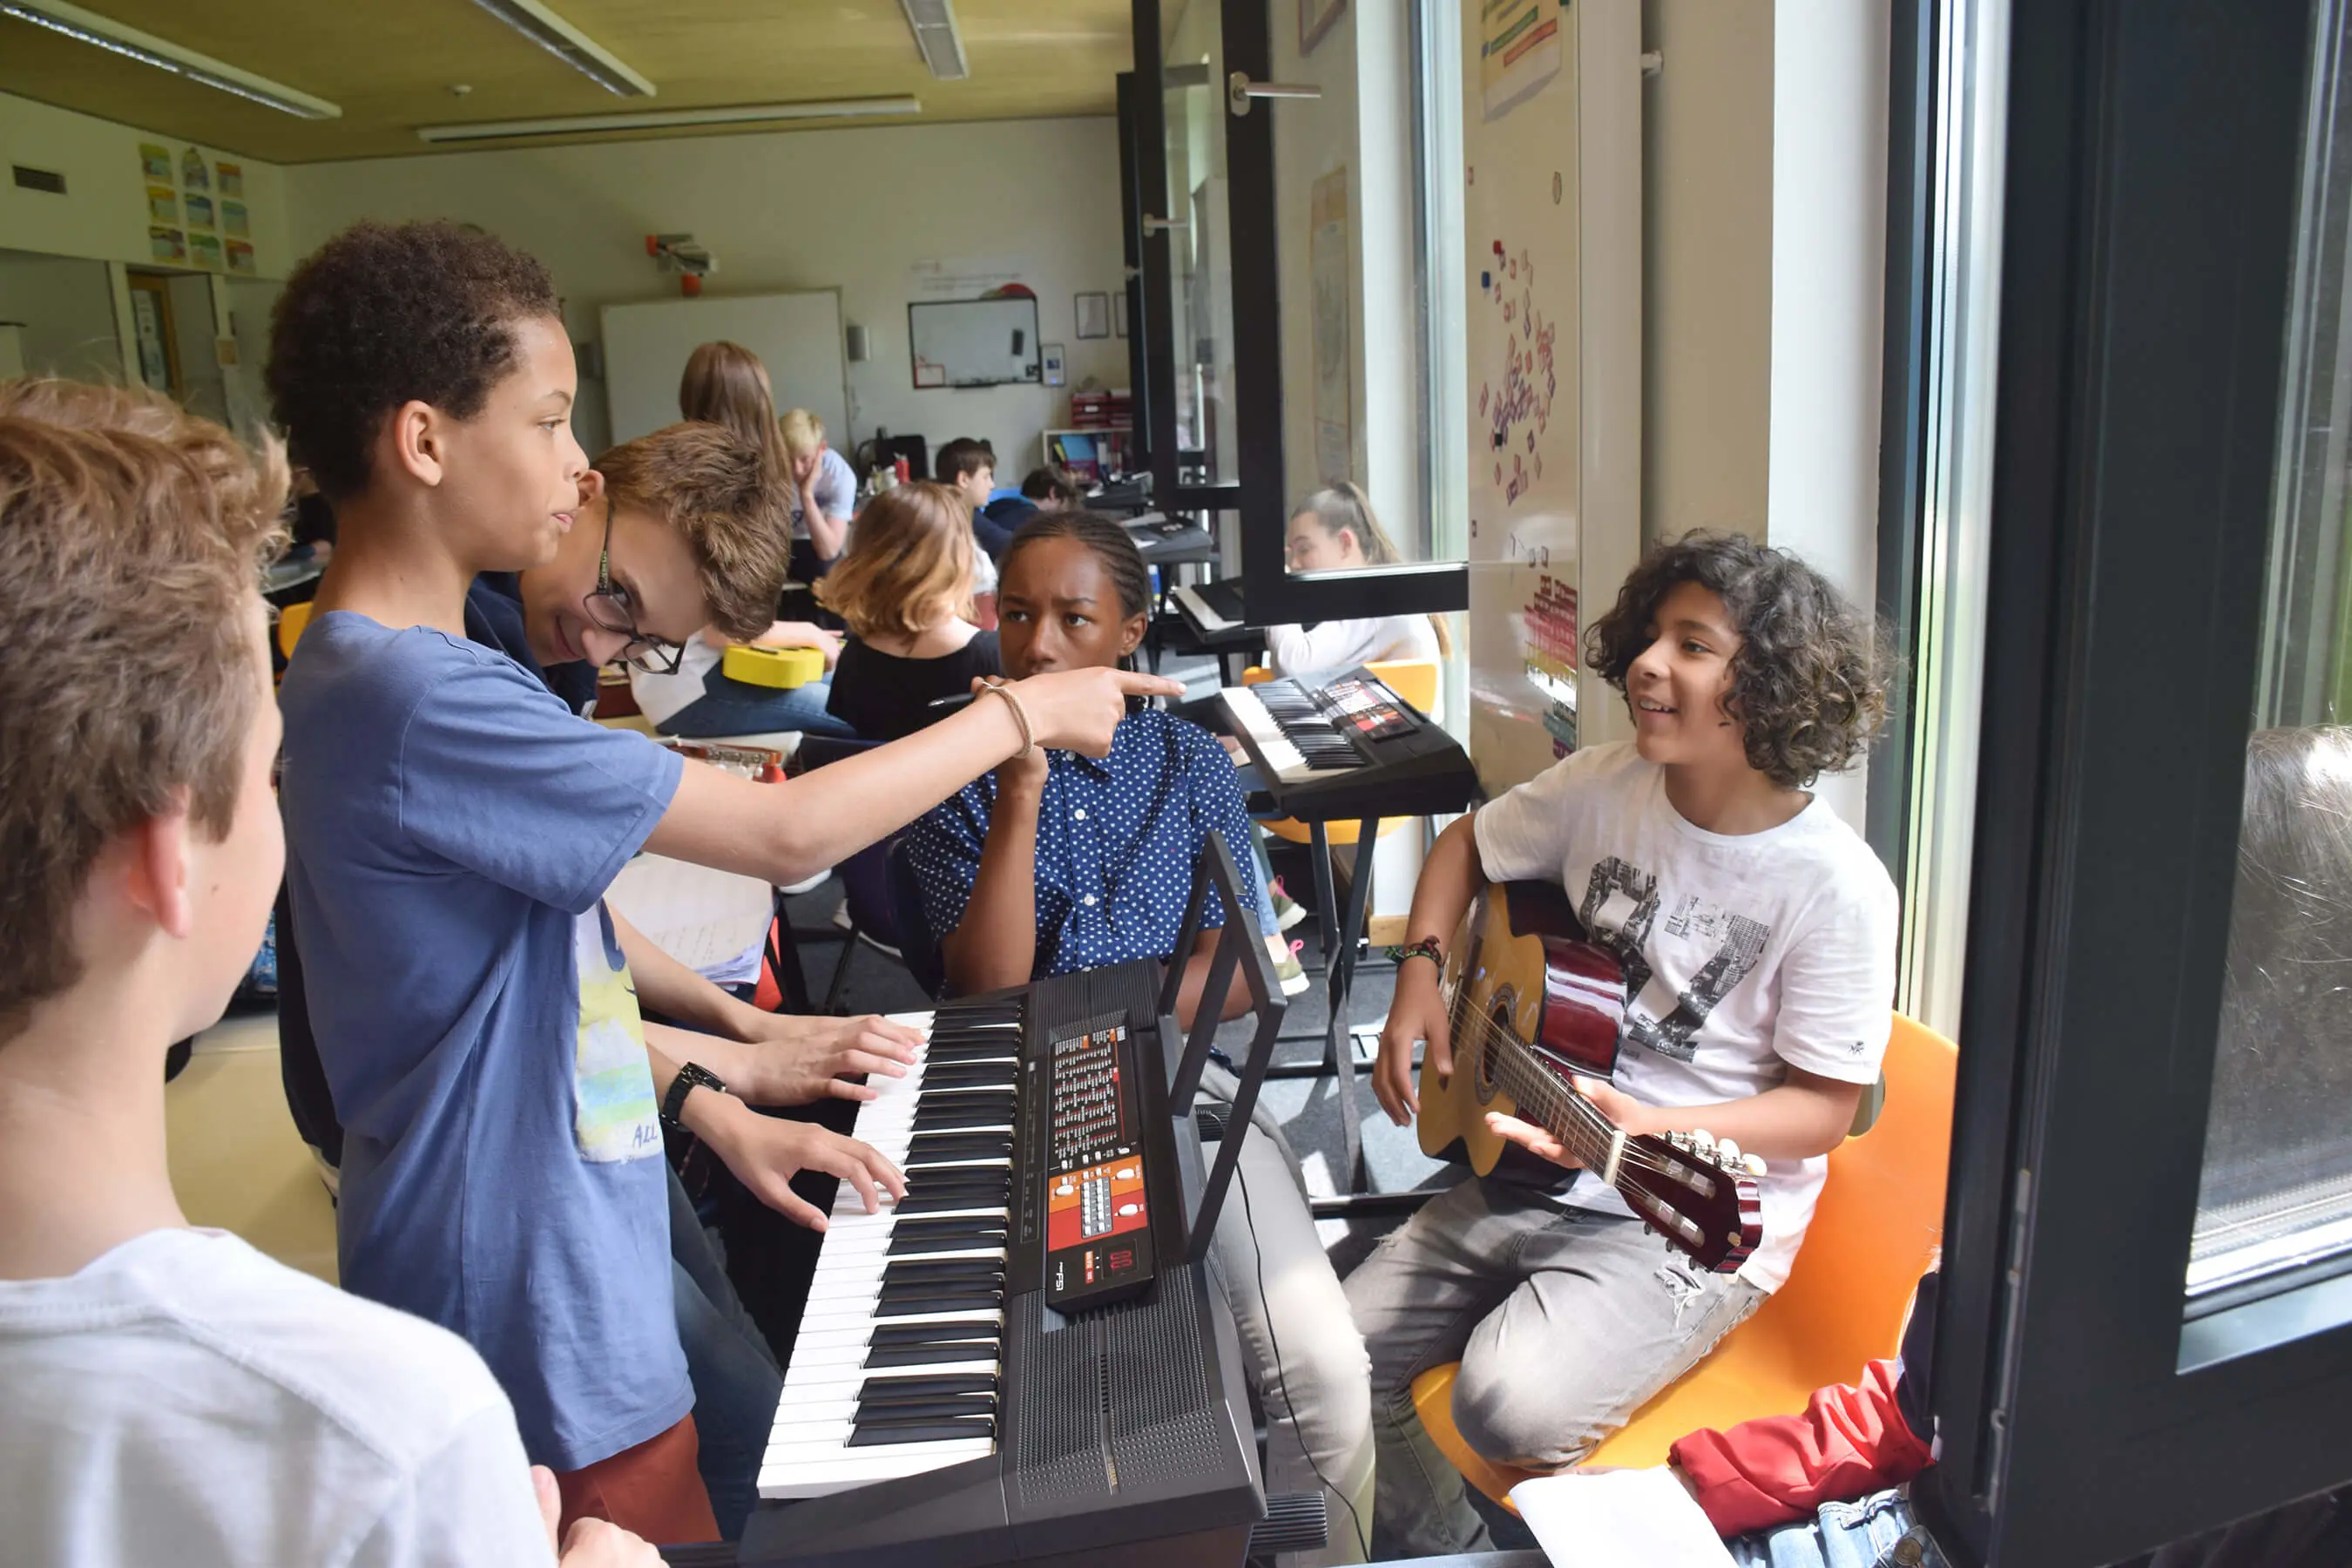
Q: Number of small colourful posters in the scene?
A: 9